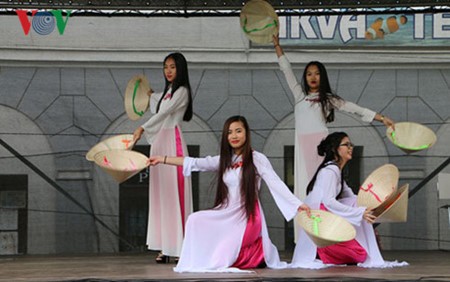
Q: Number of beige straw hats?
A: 8